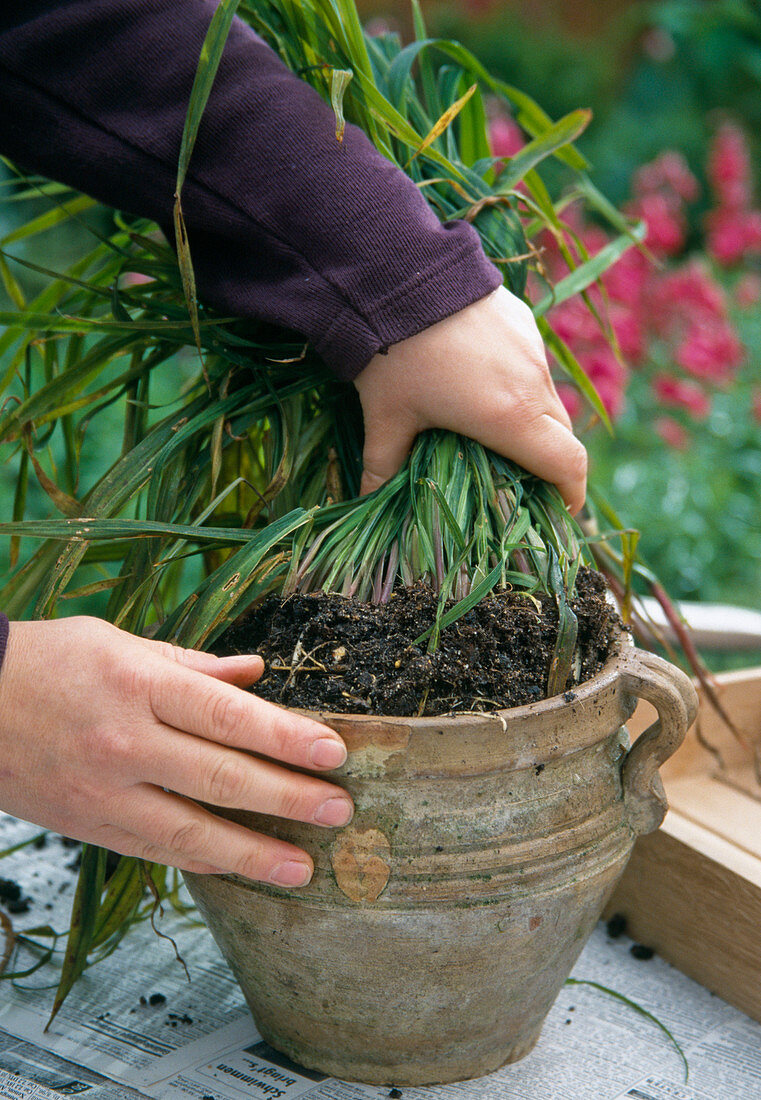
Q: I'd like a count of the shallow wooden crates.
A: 1